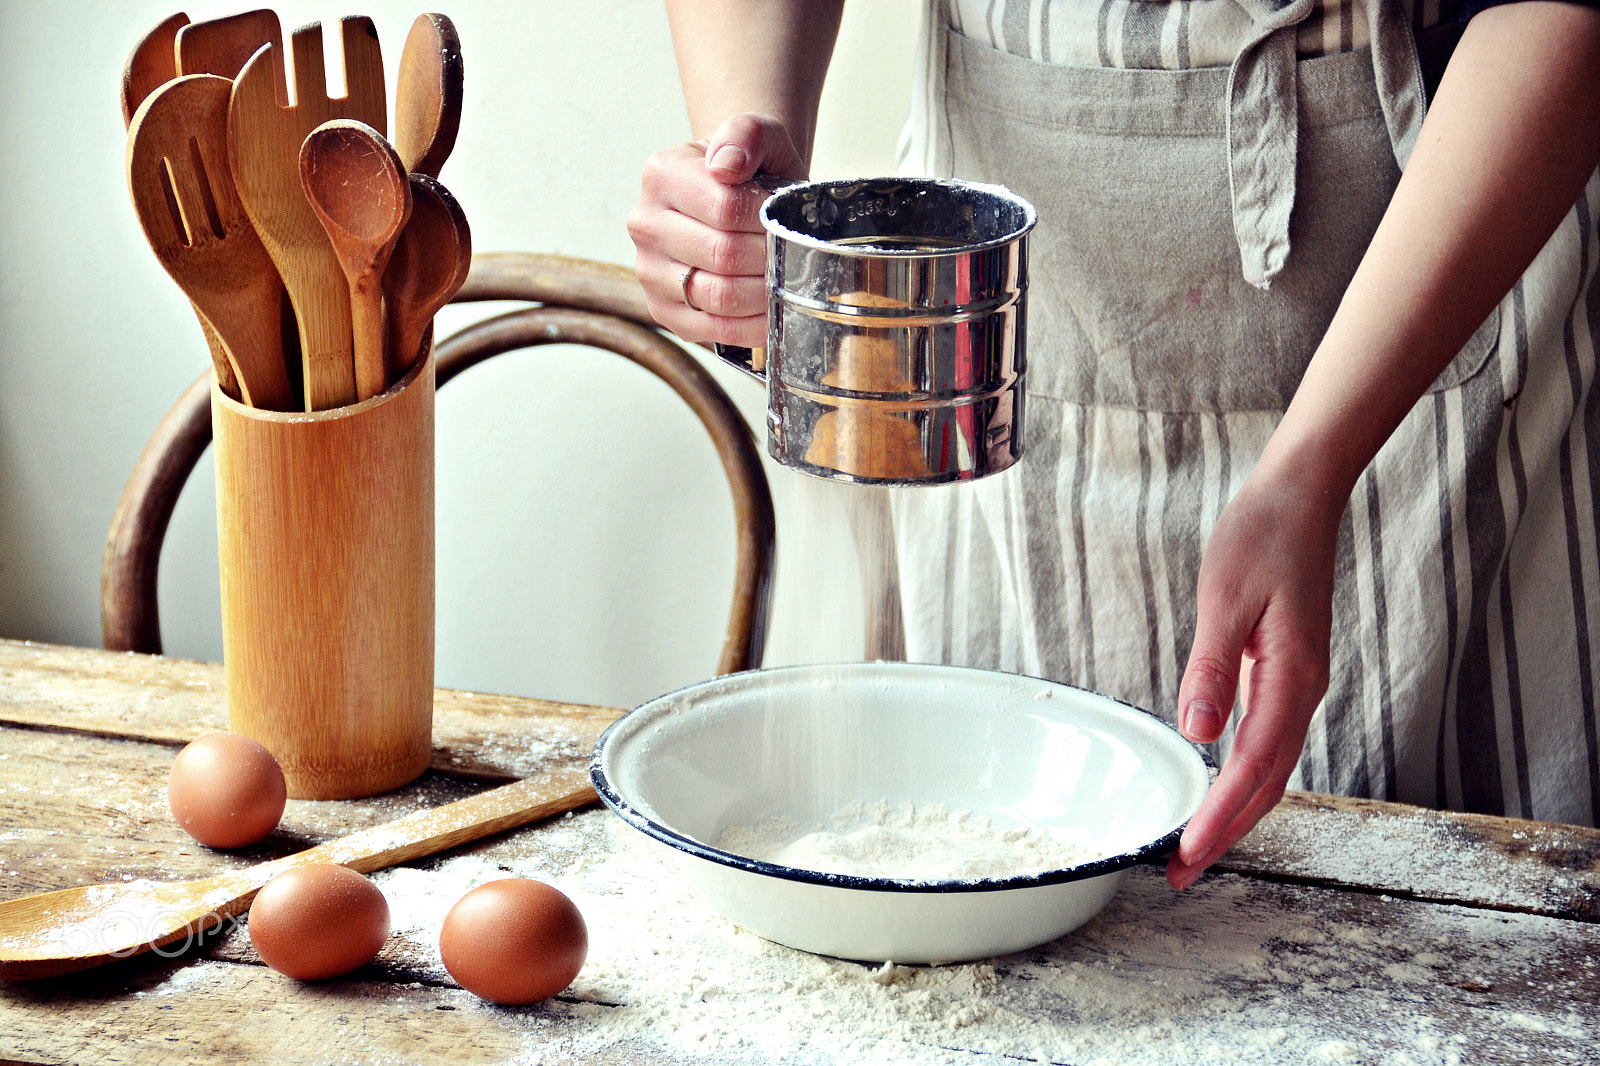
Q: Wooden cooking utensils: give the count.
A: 8